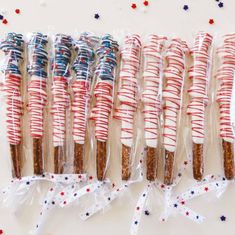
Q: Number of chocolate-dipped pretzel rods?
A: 10